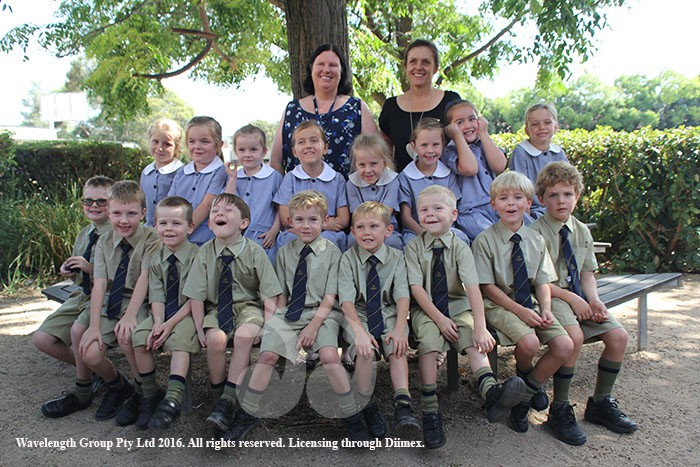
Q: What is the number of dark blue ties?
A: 9